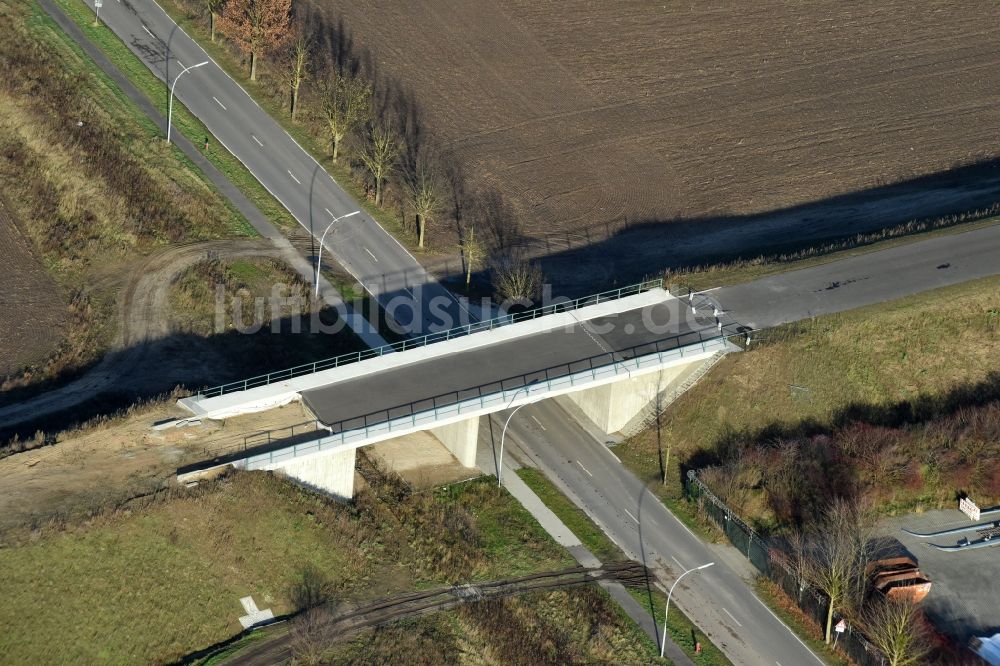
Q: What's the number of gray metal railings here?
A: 2